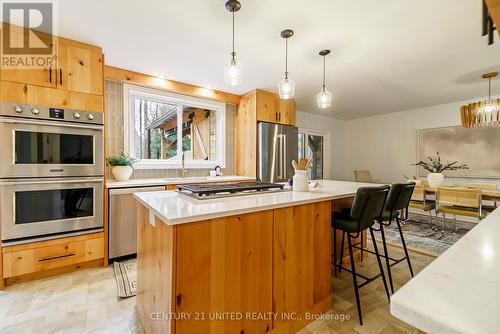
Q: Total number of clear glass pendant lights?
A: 3